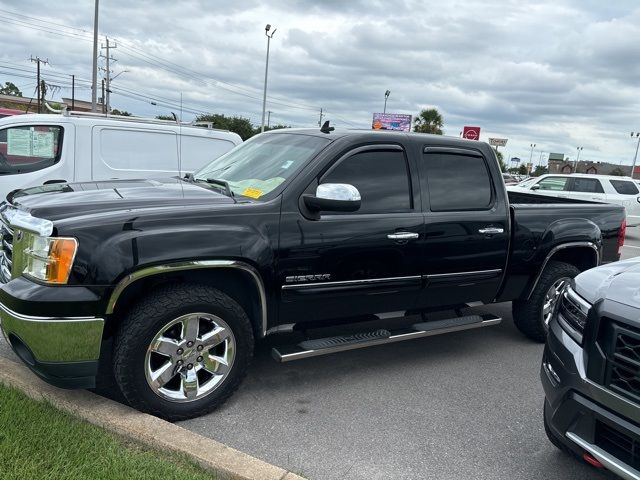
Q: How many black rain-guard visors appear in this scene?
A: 2